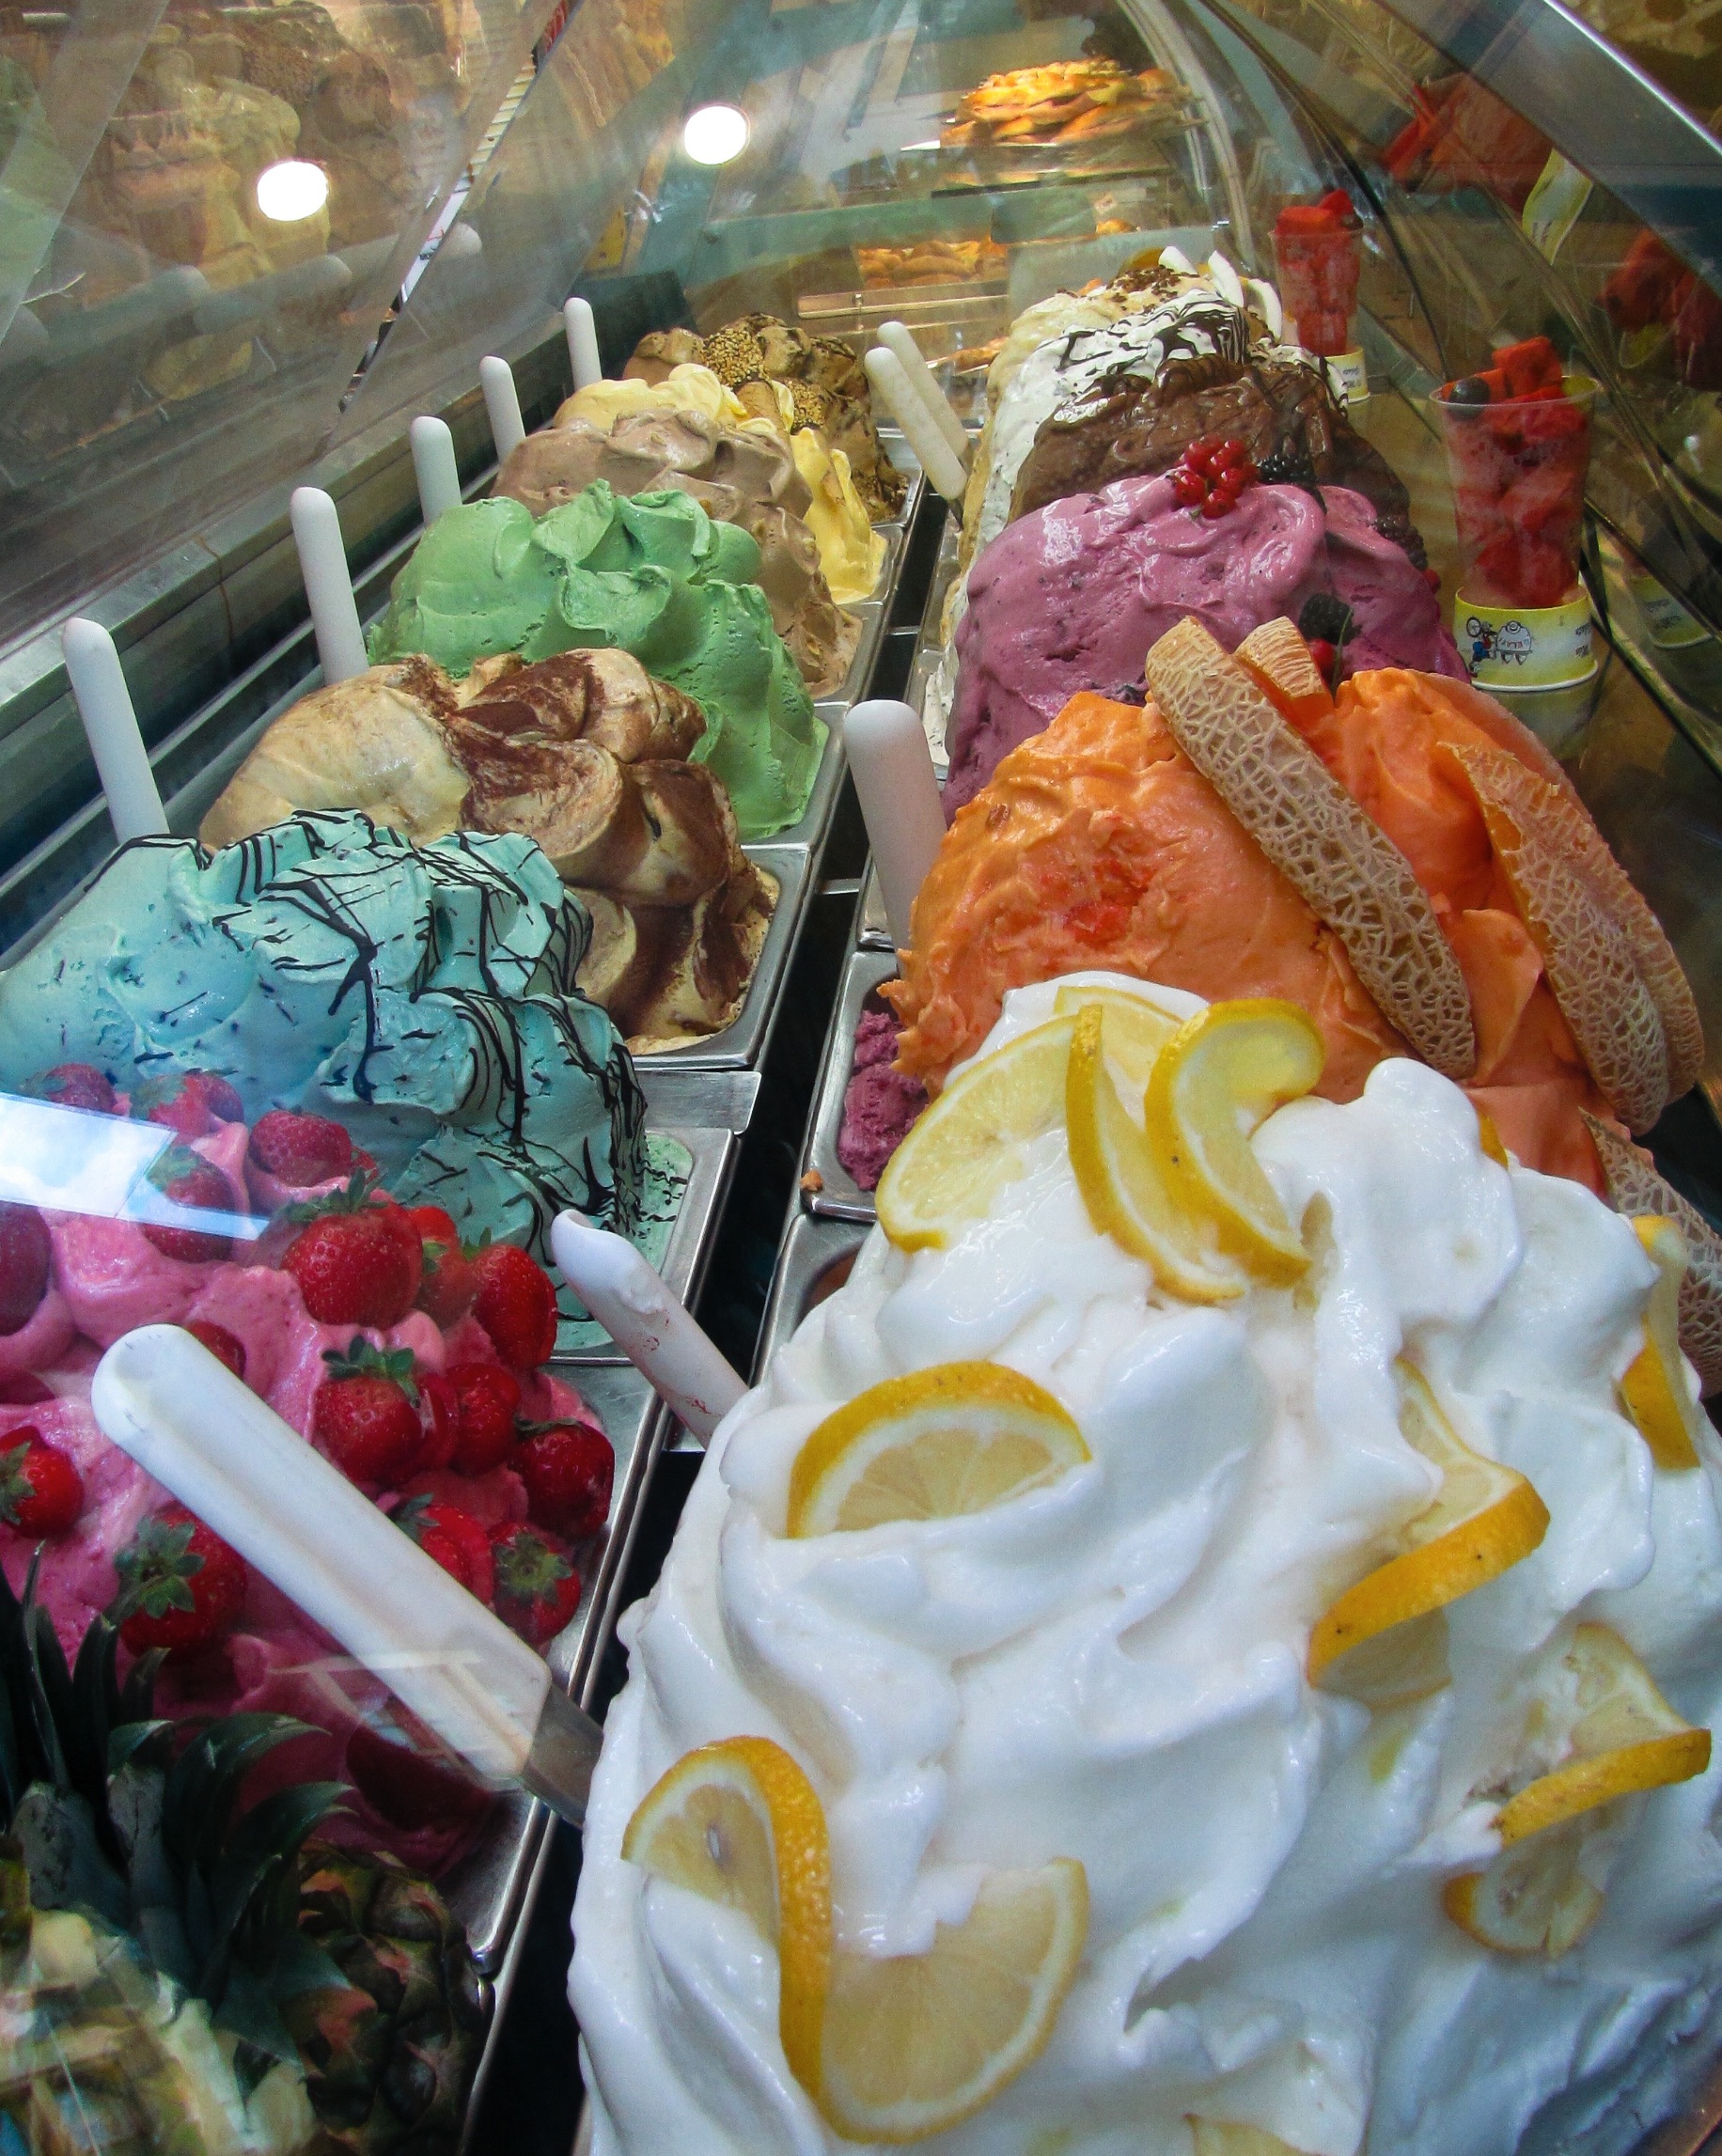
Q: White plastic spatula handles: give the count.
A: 10